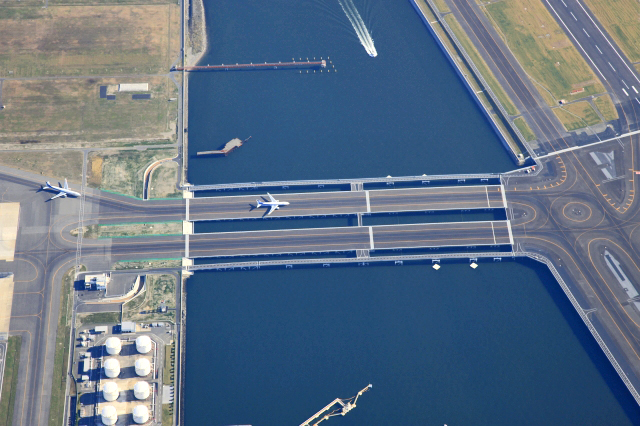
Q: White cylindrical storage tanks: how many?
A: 8